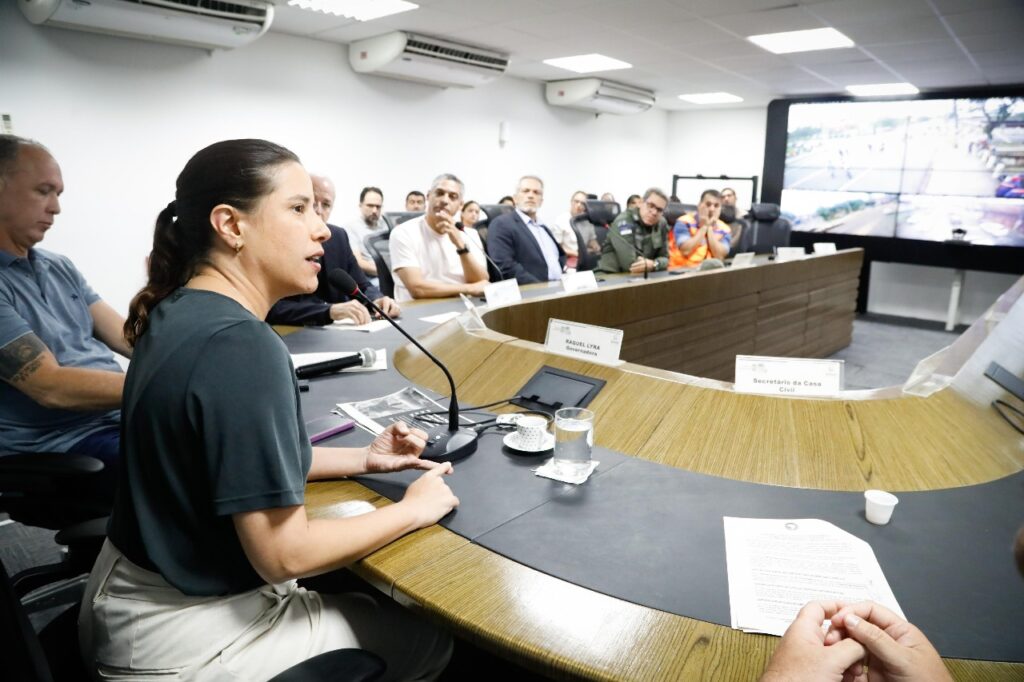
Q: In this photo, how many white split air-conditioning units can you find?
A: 3